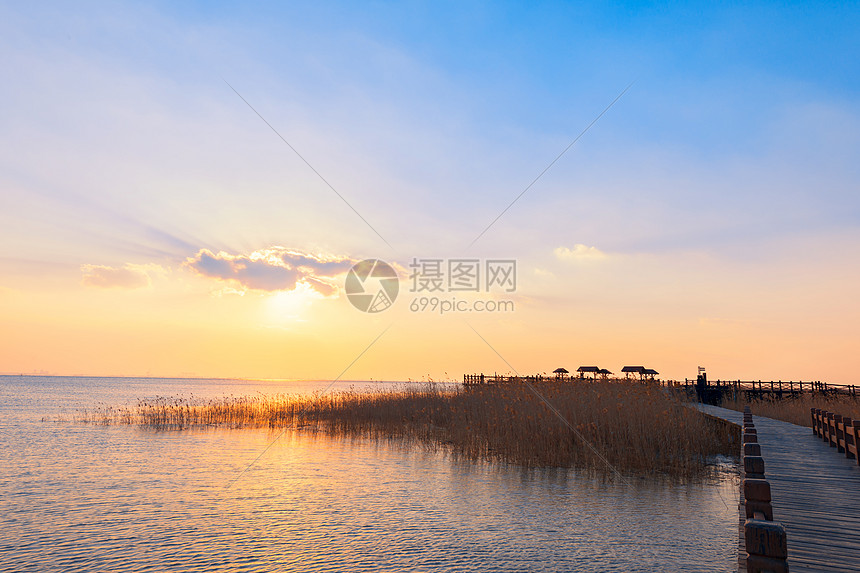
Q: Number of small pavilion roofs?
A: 5